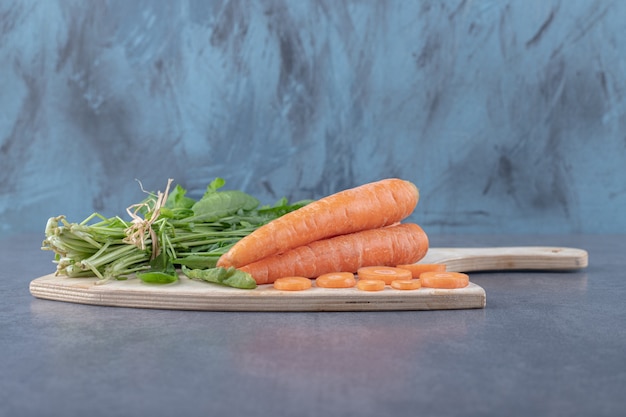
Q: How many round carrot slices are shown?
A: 7